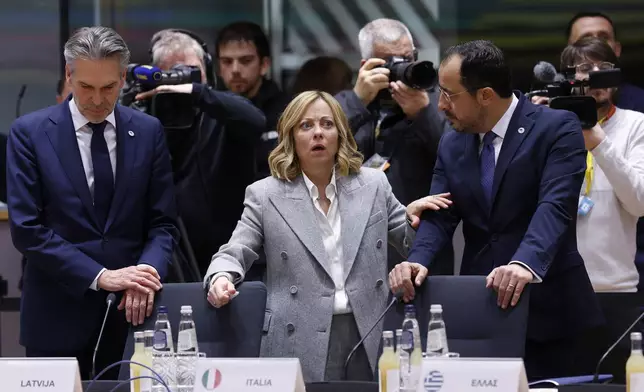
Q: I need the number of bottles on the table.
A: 9